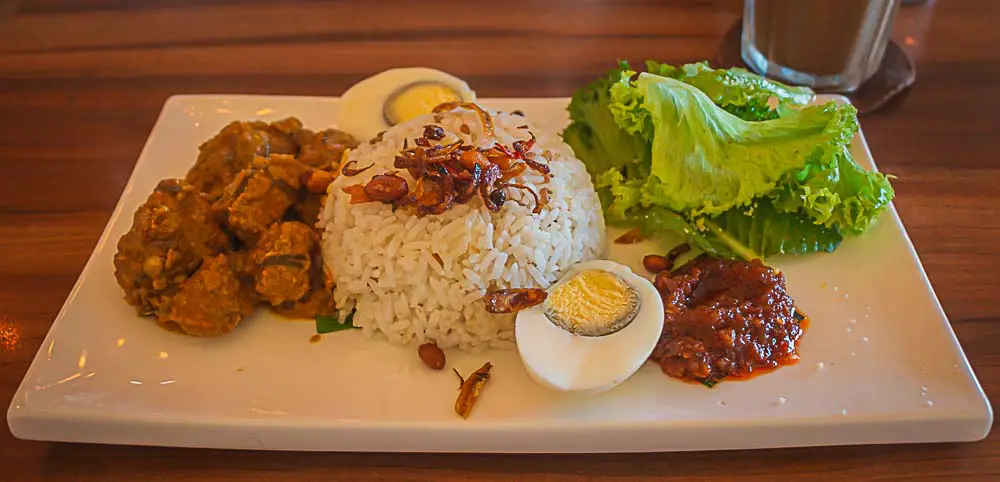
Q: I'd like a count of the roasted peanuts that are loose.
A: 2